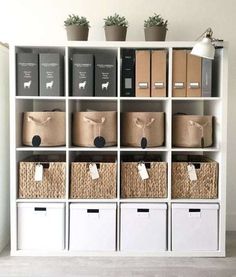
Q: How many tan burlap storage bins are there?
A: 4